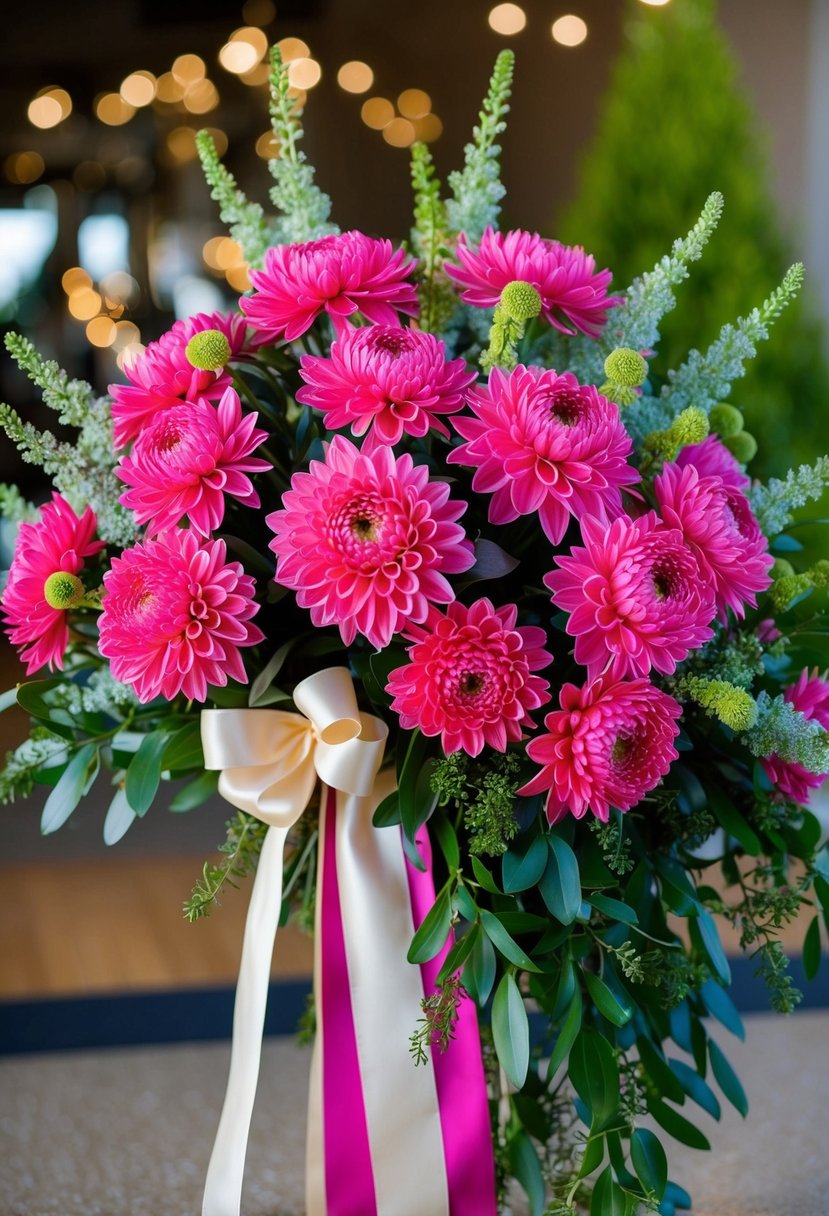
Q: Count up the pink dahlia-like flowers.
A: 15